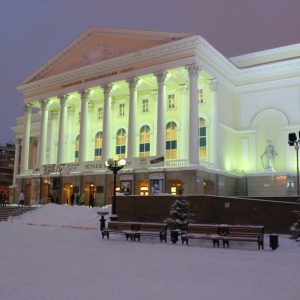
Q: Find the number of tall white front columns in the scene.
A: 8